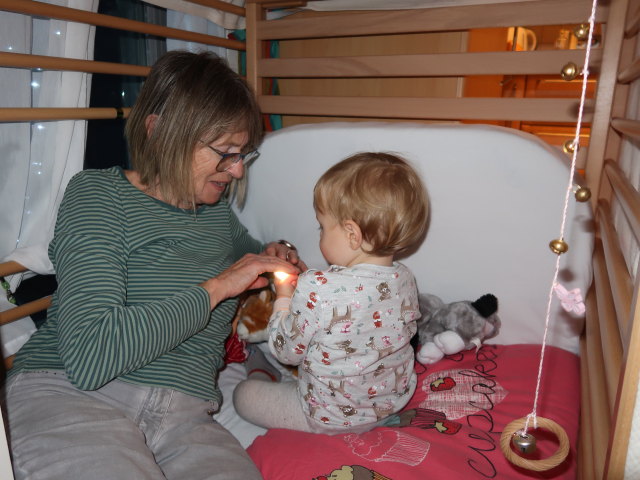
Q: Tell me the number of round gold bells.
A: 5